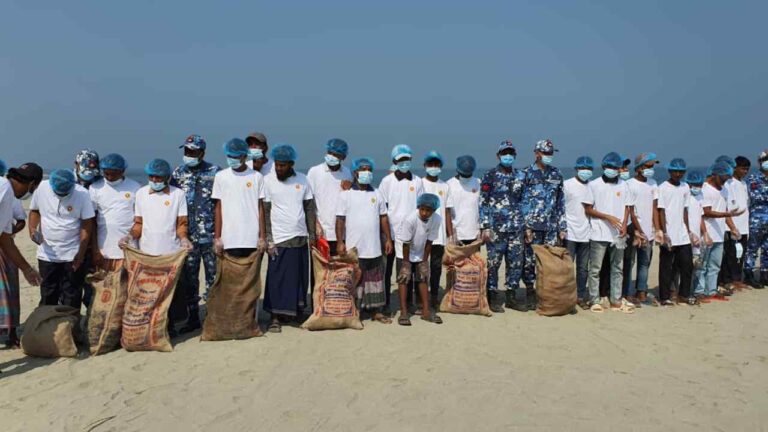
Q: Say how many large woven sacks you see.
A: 7